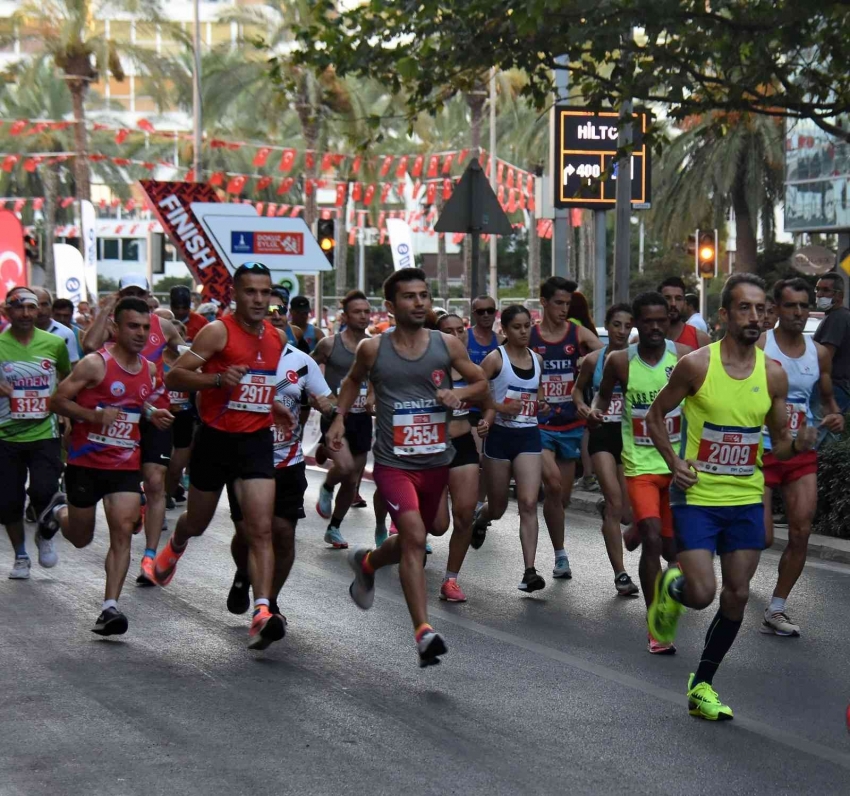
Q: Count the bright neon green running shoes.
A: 2